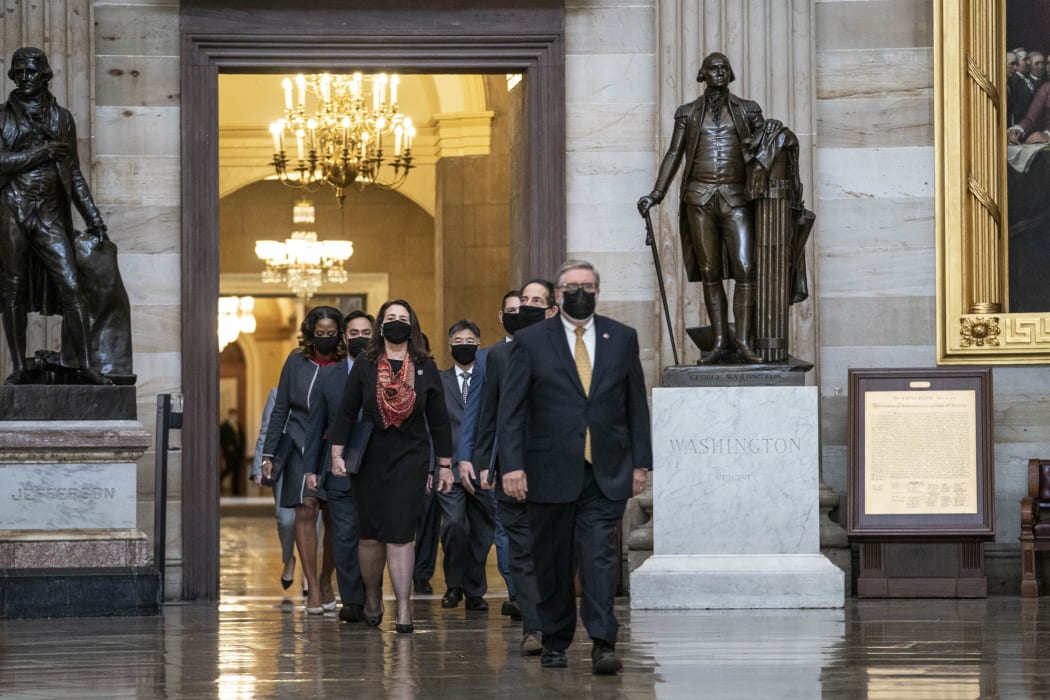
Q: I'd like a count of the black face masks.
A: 7